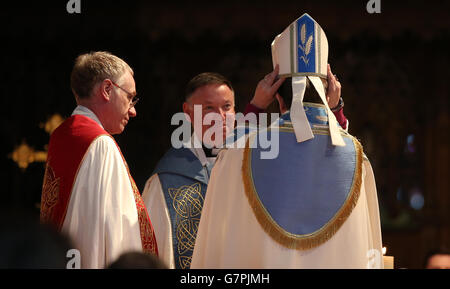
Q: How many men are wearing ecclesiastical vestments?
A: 3